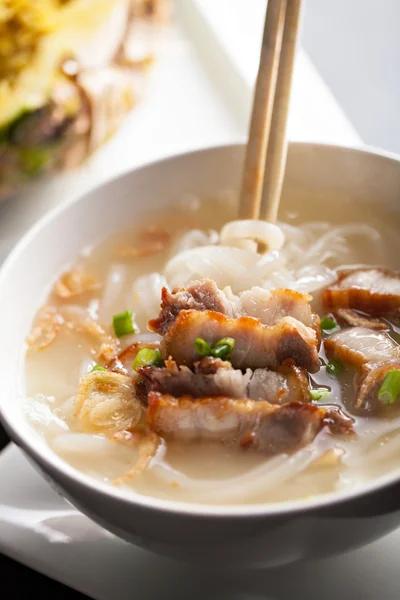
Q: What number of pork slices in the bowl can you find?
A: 6